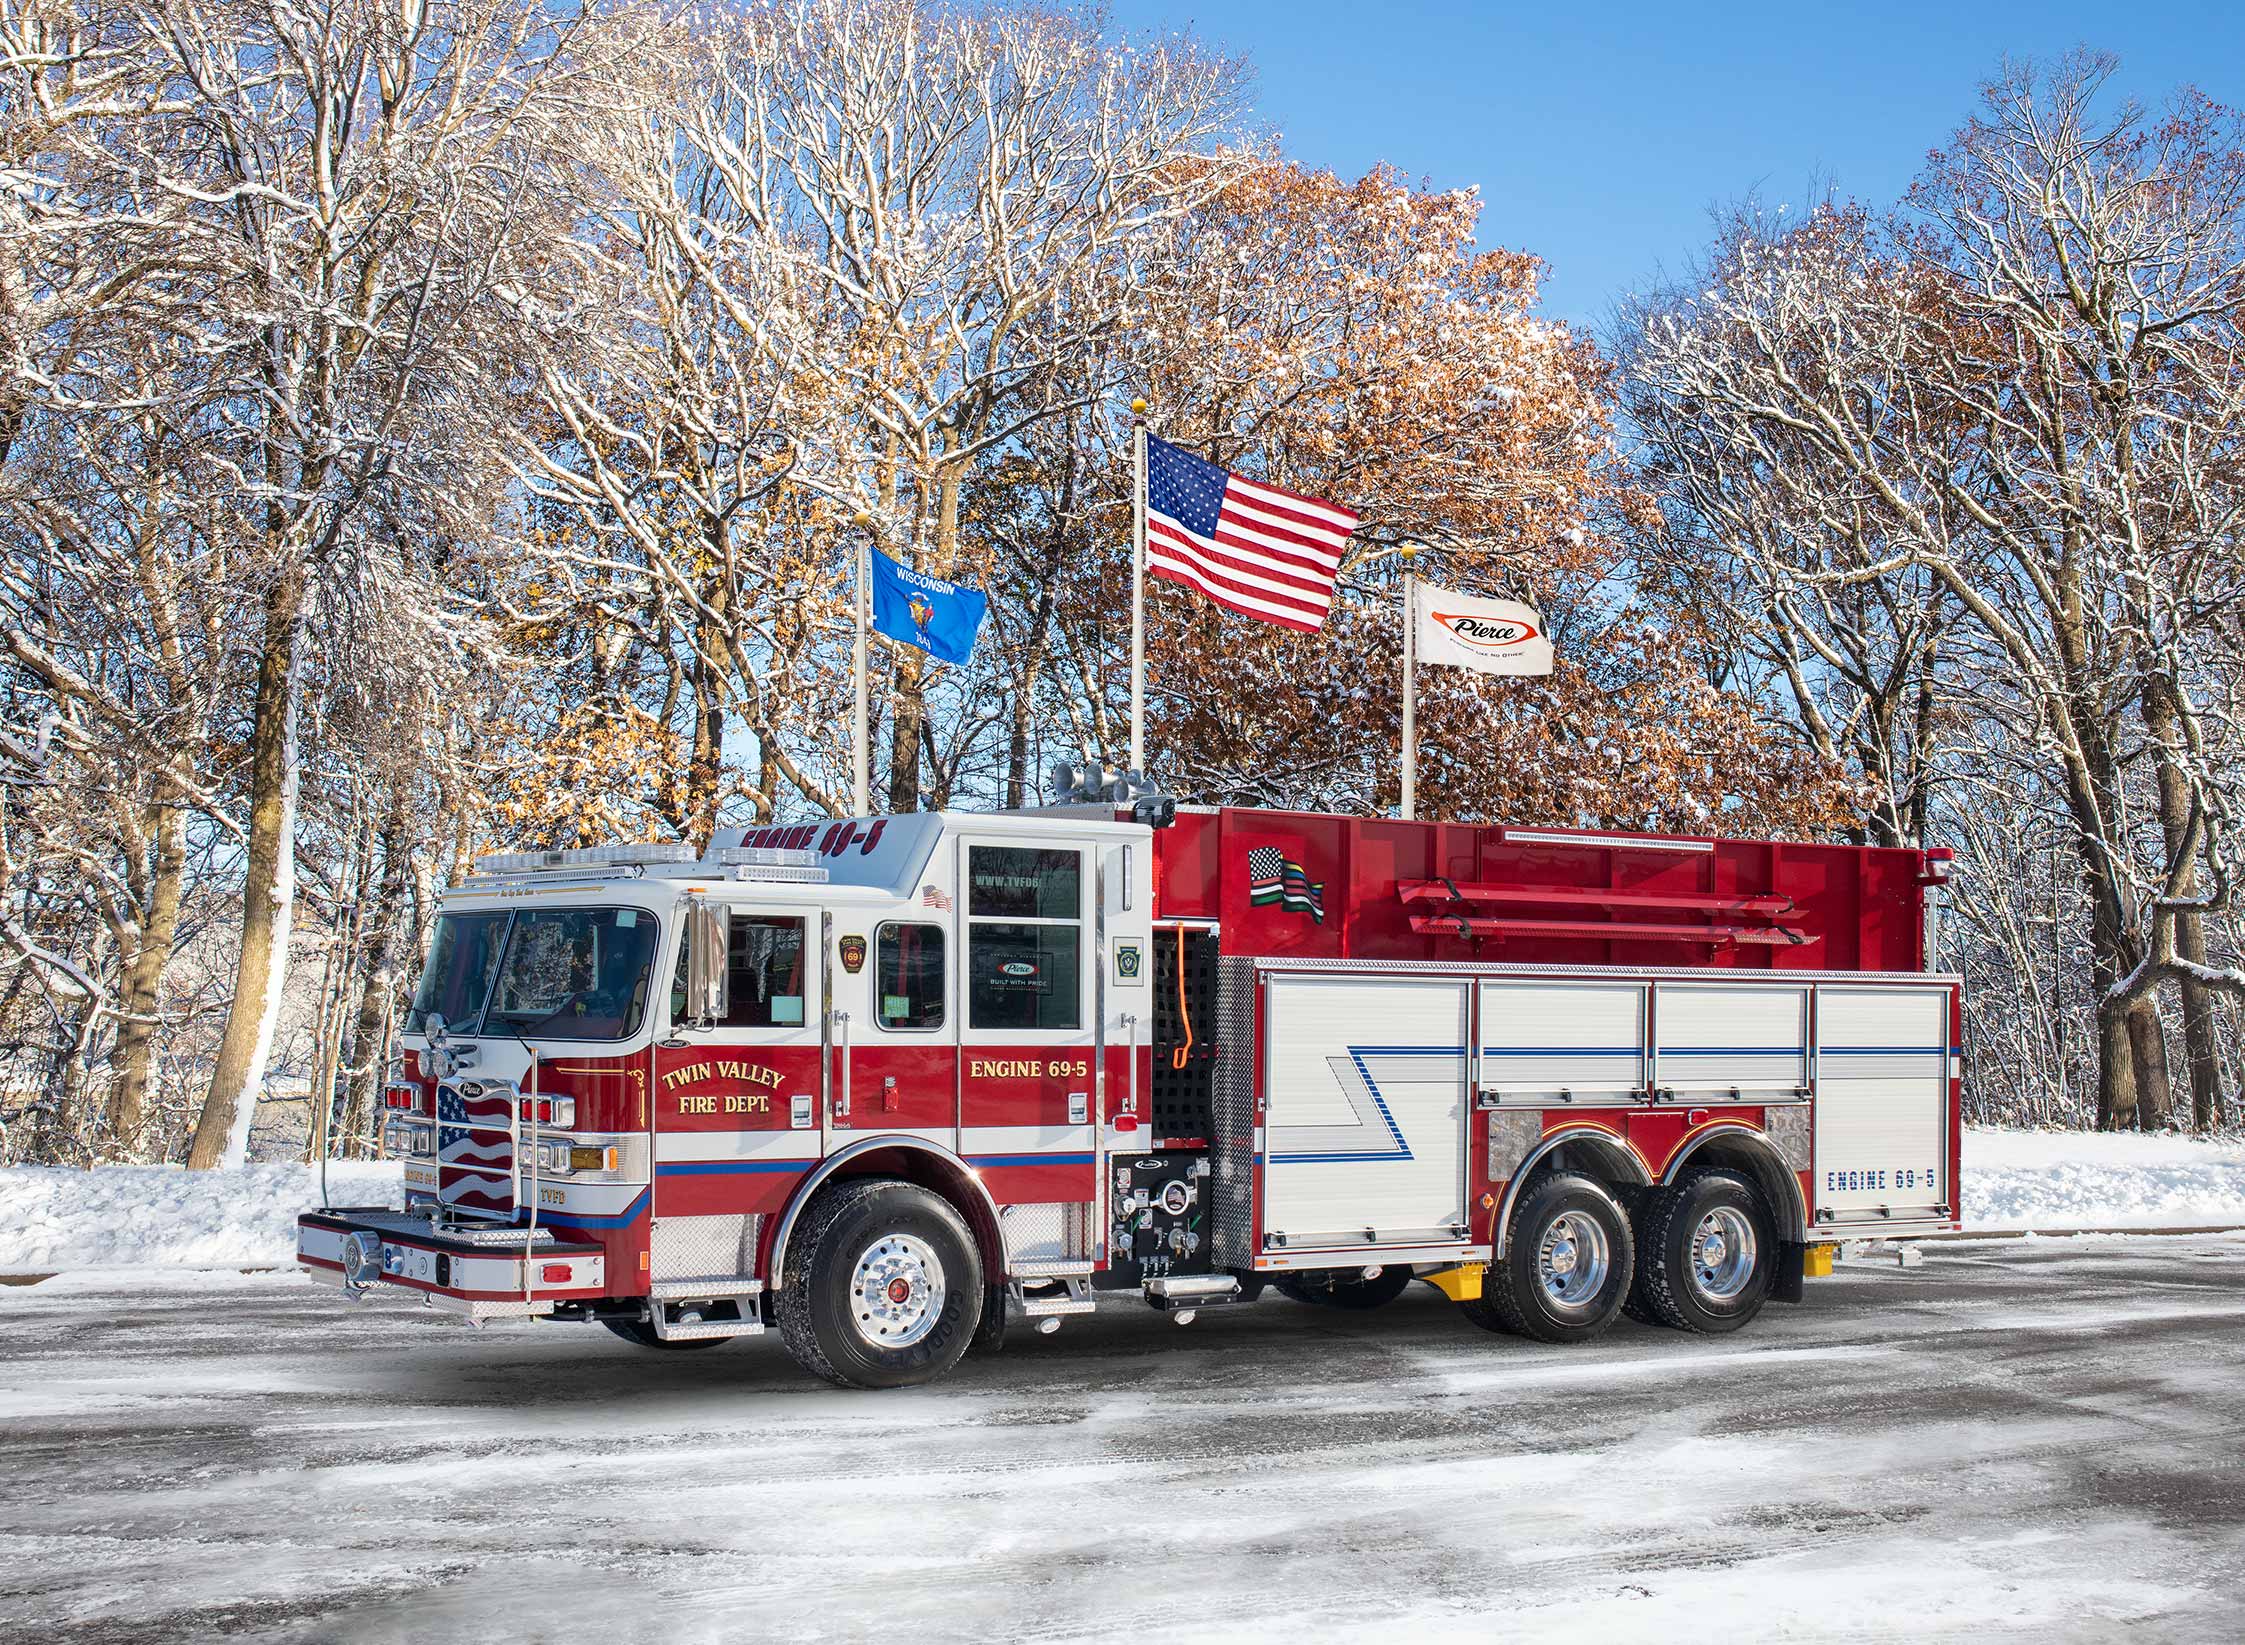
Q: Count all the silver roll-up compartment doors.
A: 4